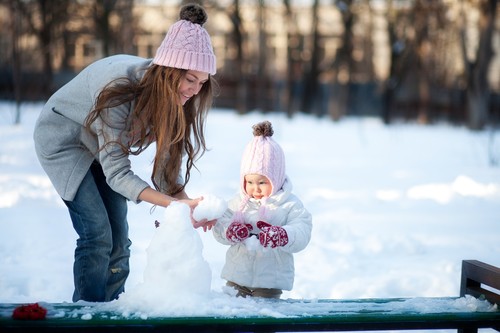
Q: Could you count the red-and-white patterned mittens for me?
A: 2